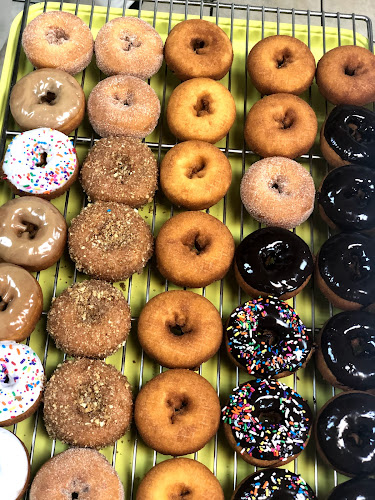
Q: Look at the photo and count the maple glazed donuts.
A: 3